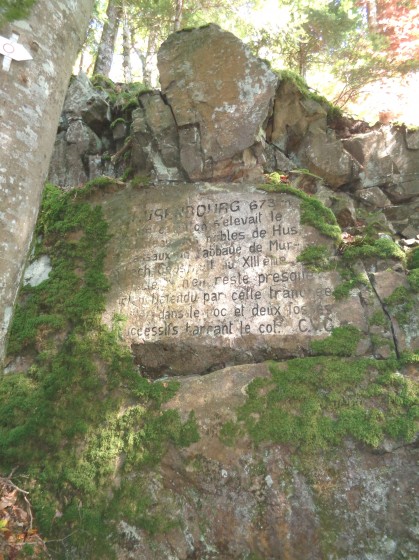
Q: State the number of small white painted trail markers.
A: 1